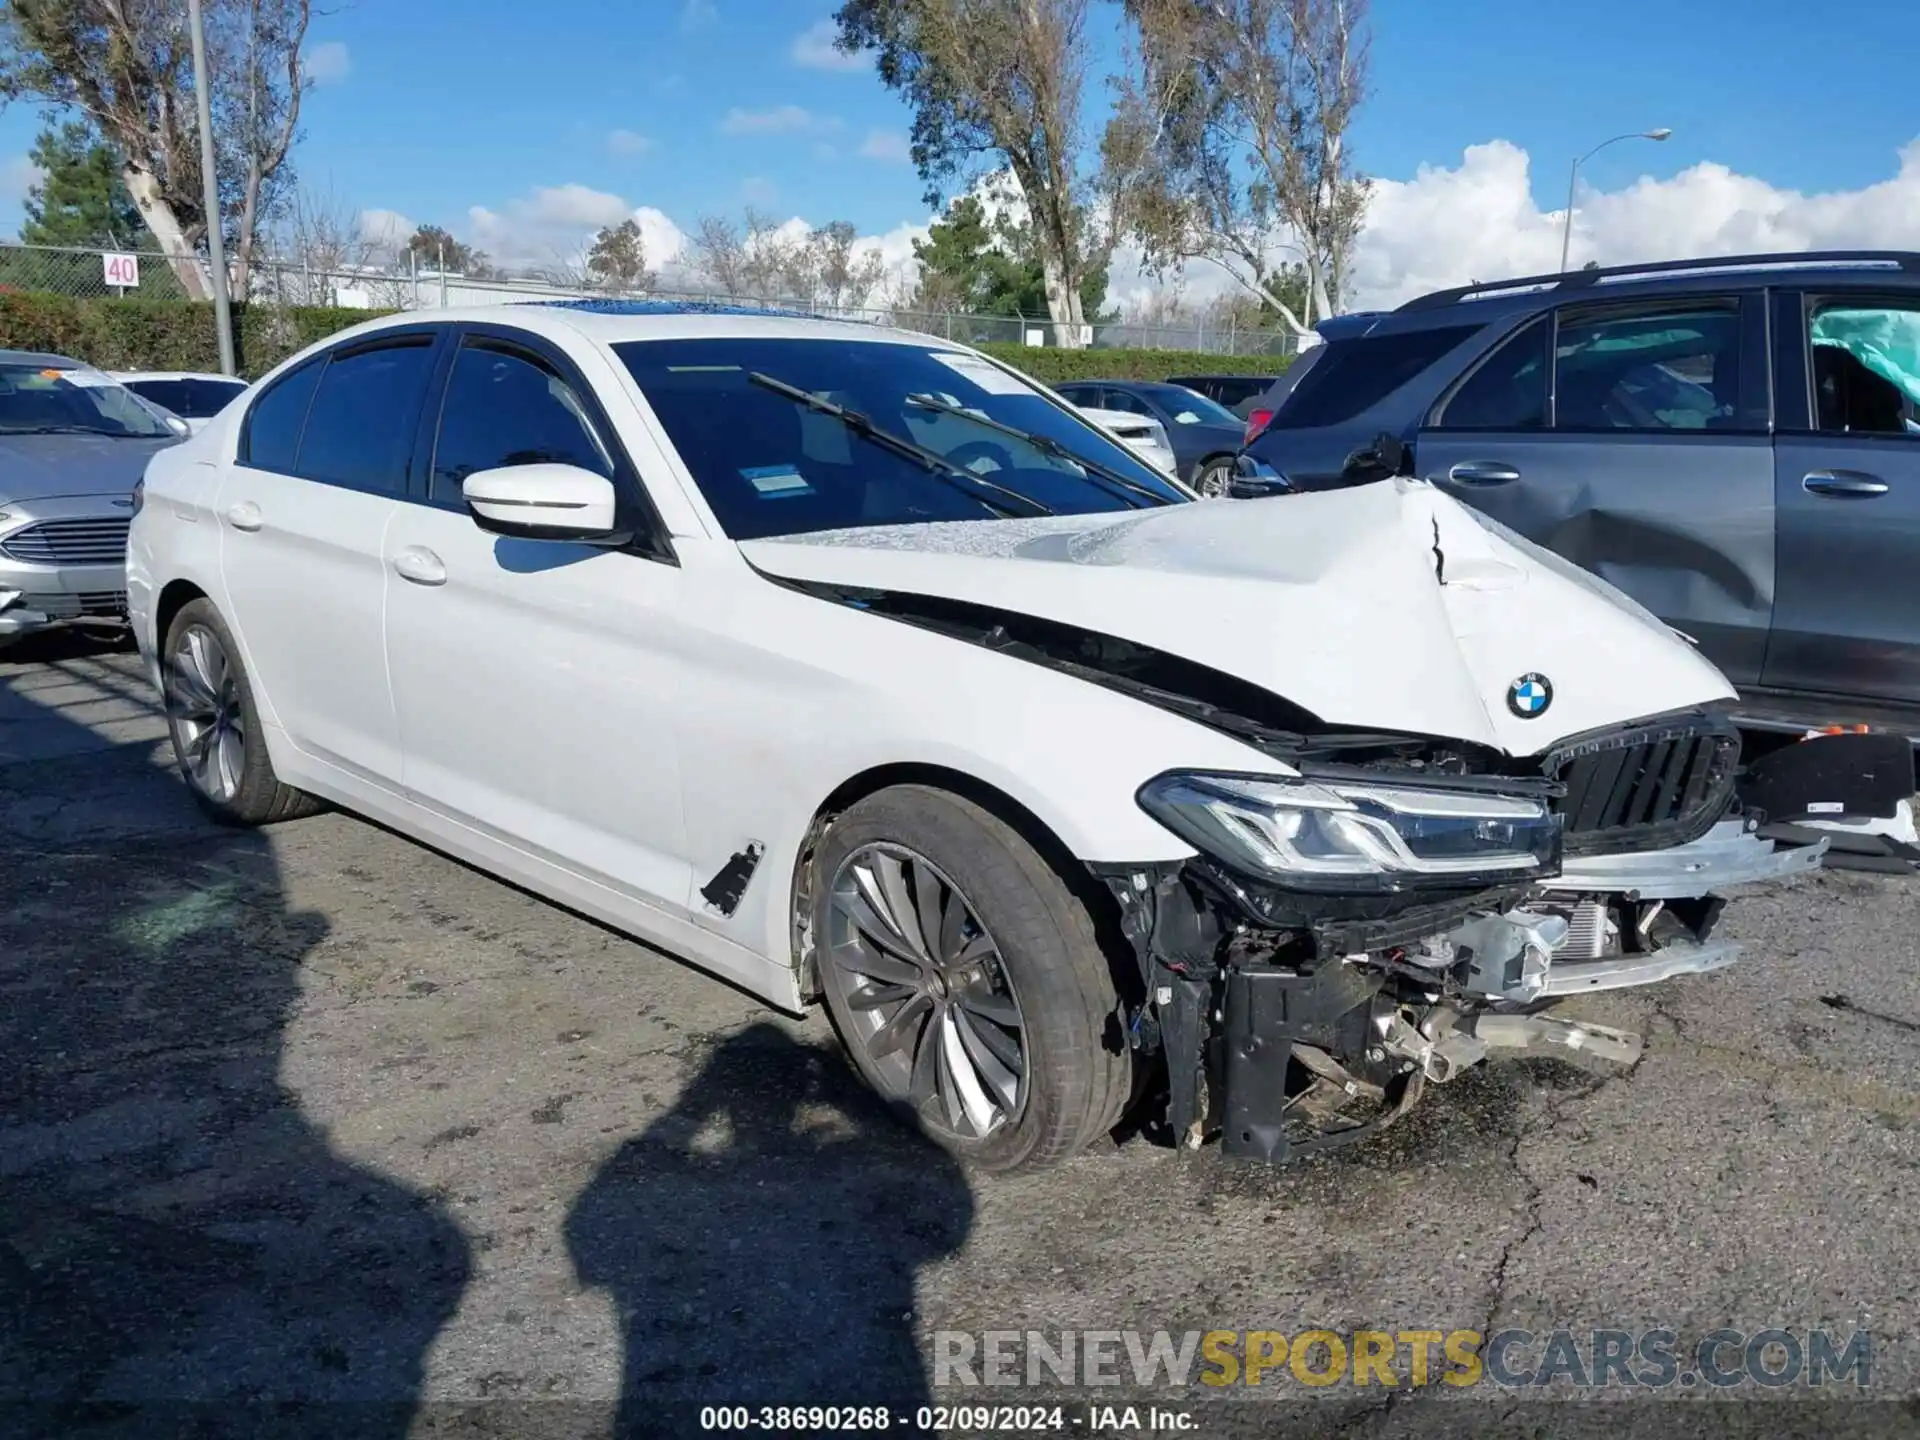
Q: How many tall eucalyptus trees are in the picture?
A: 3